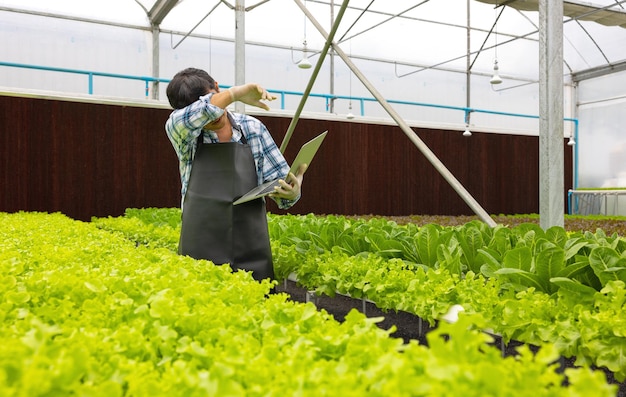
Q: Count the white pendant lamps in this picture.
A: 5